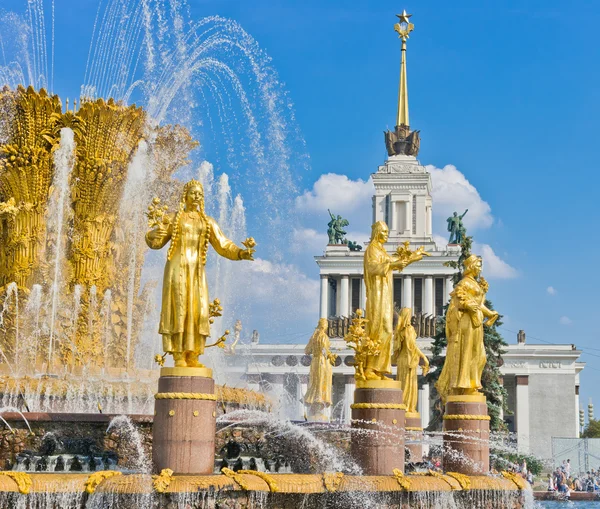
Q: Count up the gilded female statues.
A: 5